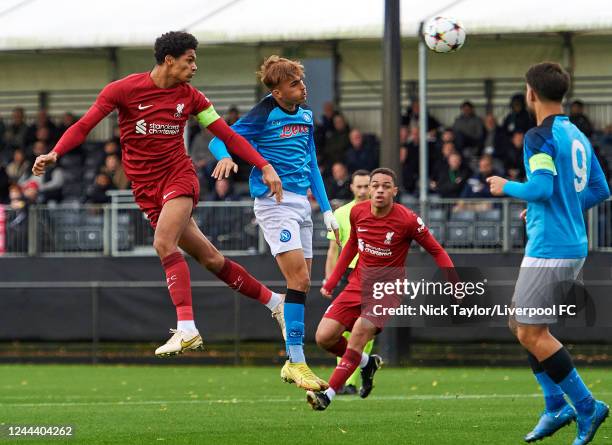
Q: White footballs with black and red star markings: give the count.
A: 1